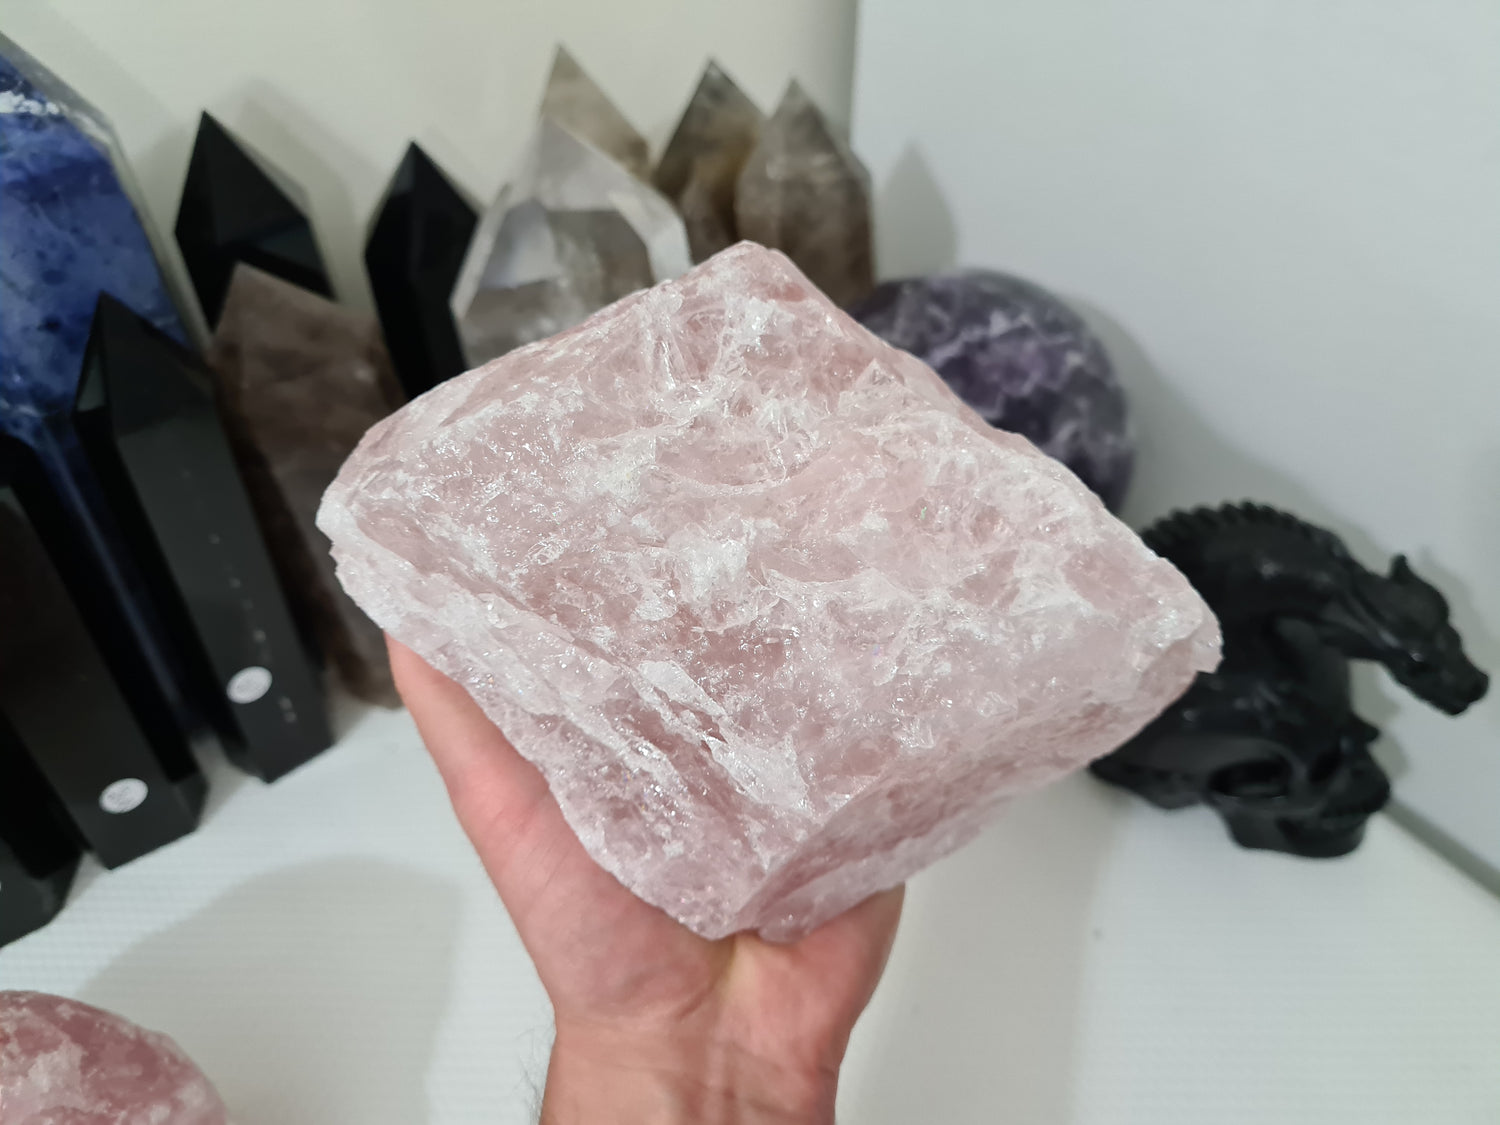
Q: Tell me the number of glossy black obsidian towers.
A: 5